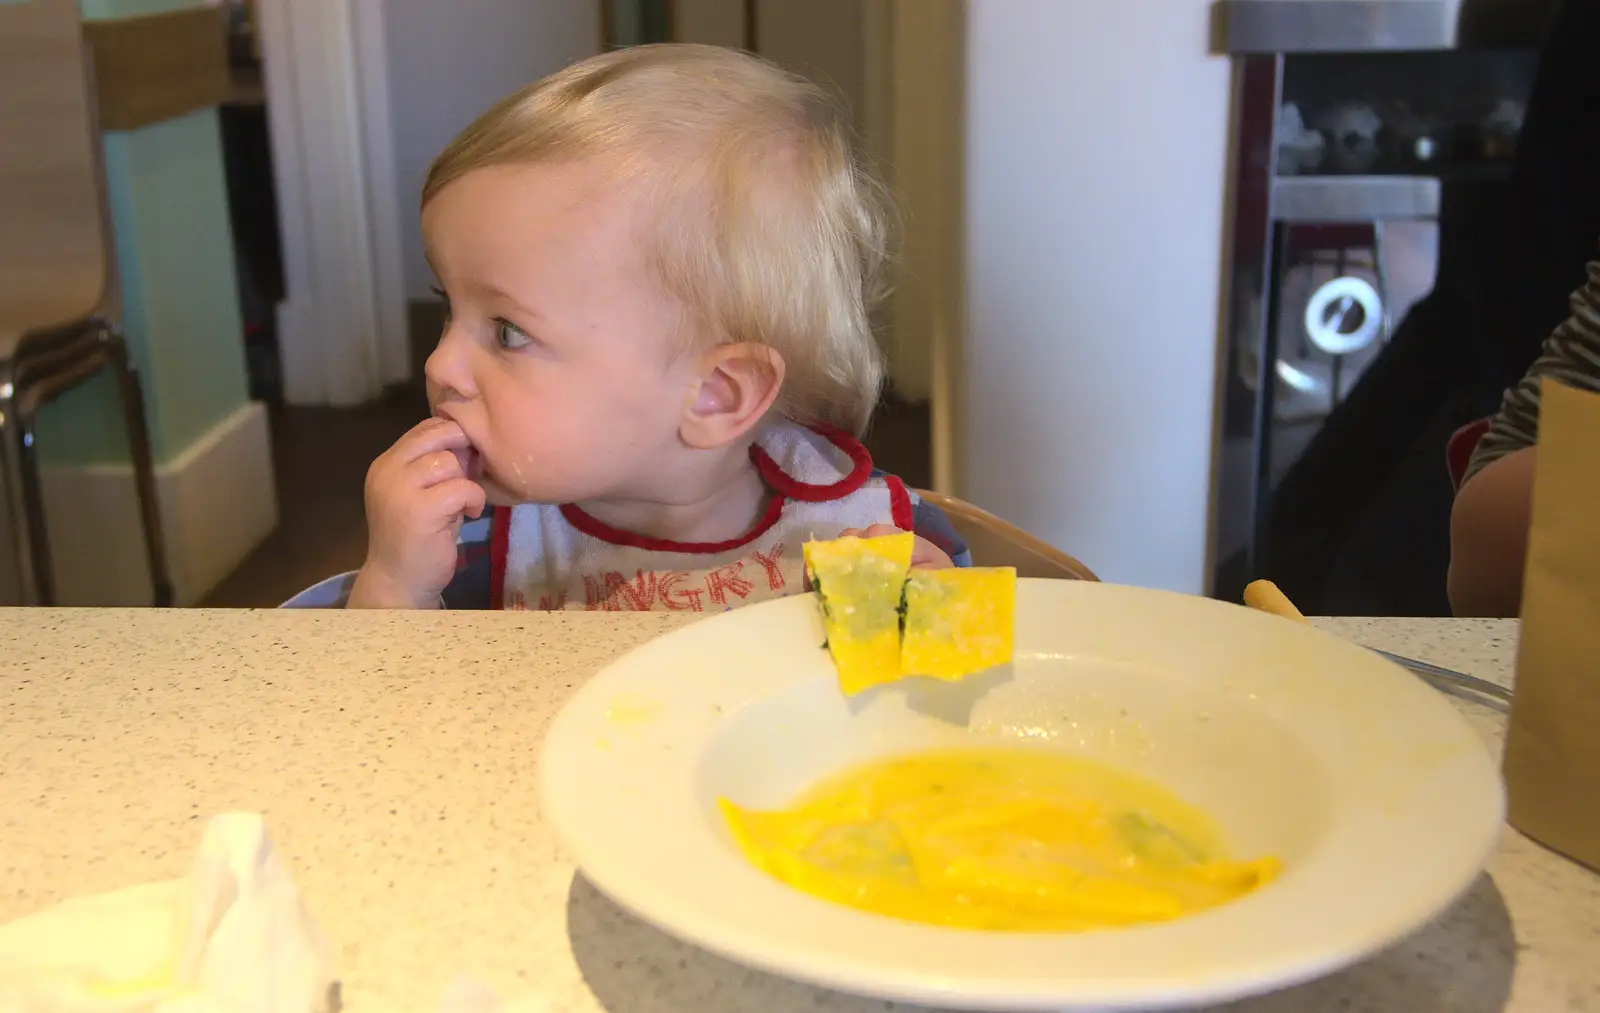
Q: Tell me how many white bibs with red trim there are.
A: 1